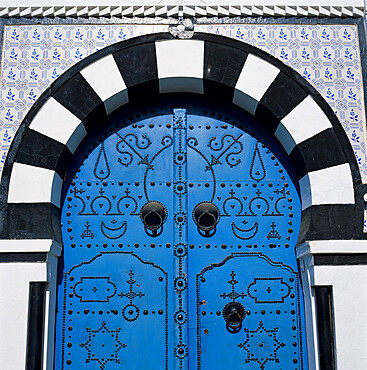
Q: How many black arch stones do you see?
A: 8